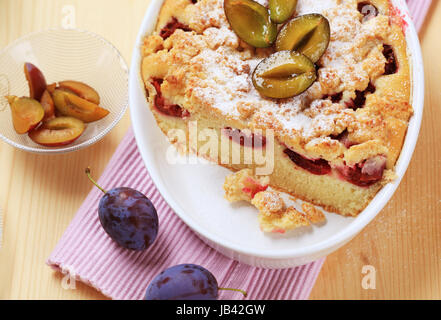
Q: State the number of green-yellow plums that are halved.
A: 4